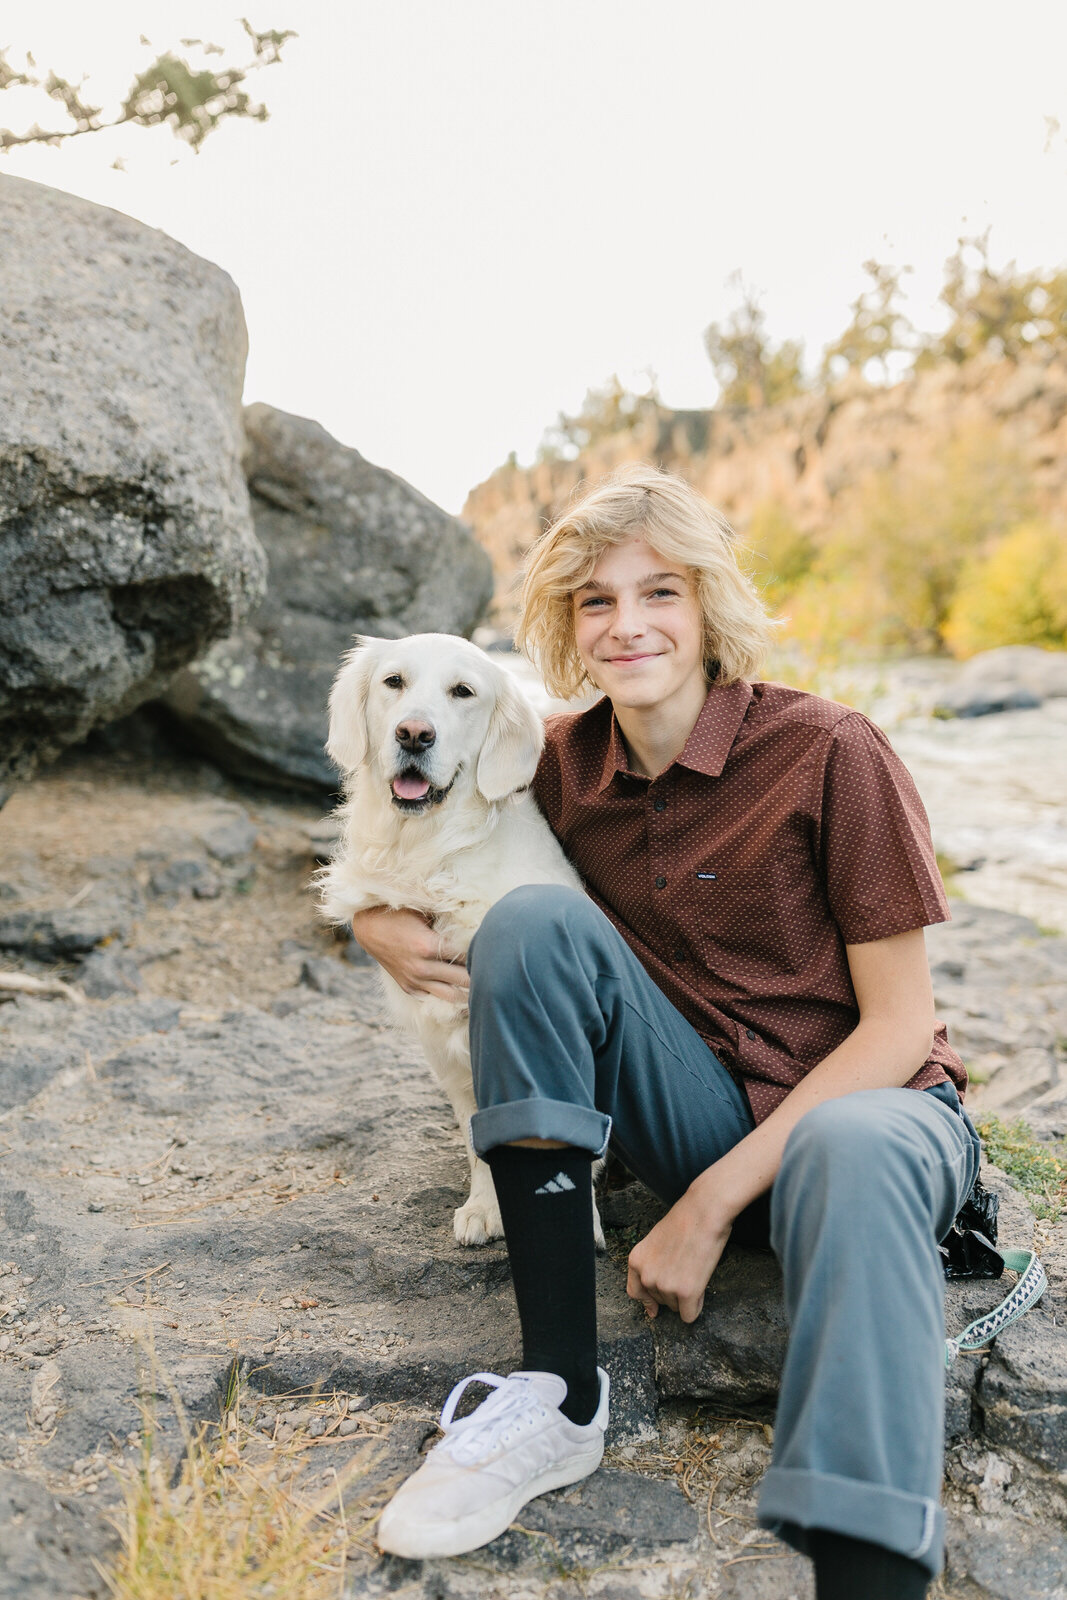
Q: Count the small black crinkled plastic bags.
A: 1